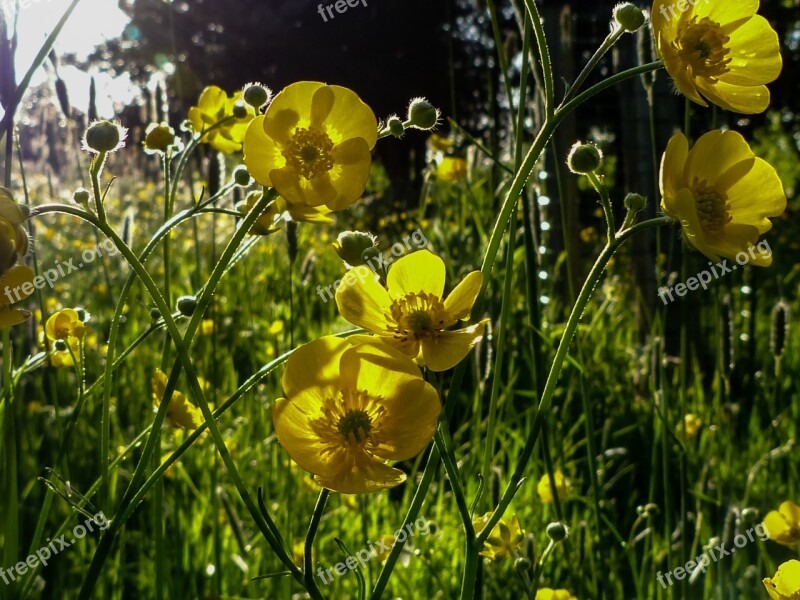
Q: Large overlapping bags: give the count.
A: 0